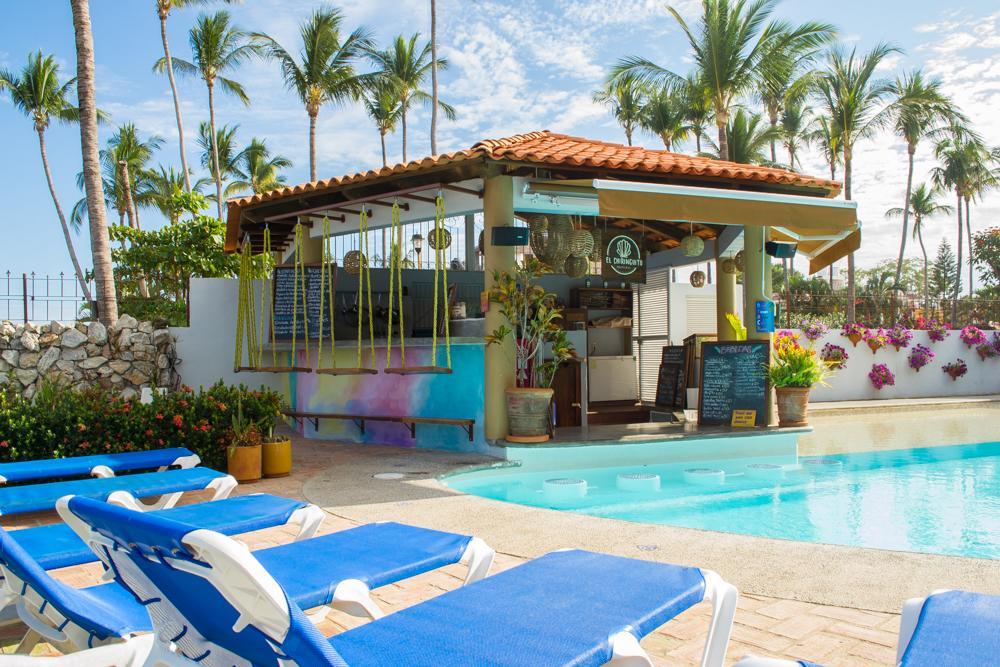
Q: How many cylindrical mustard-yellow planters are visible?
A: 2